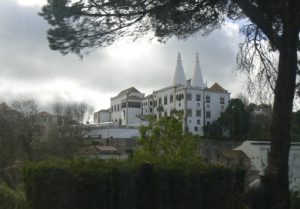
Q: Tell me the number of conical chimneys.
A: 2